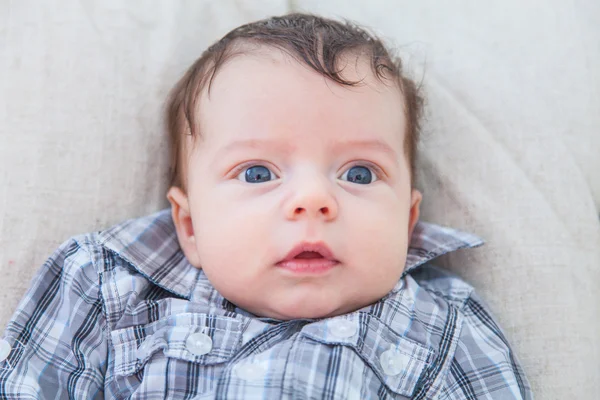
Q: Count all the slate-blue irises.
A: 2